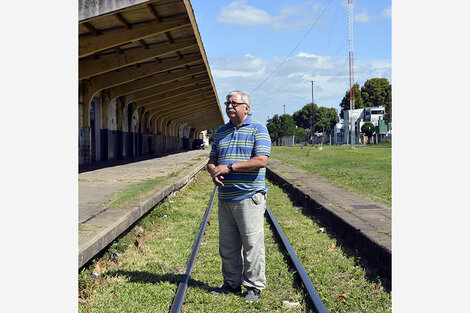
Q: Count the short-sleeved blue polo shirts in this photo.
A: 1